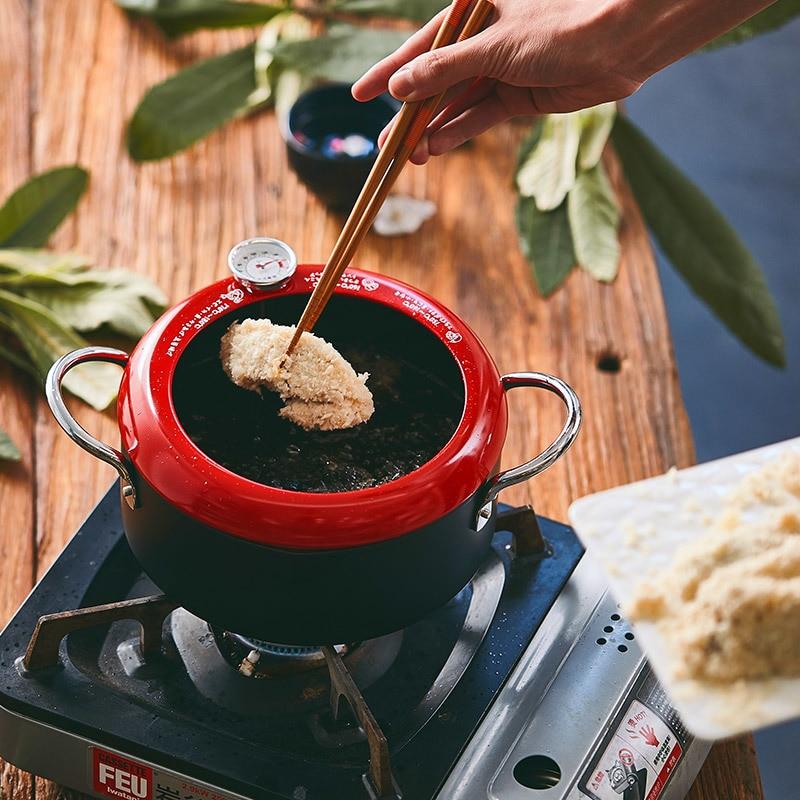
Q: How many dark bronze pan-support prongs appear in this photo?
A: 3